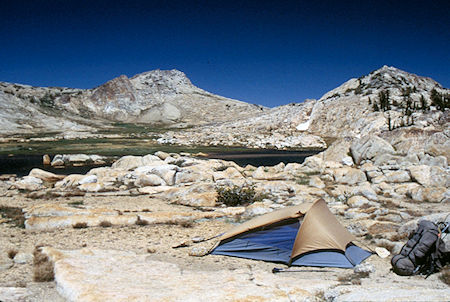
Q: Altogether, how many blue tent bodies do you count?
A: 1